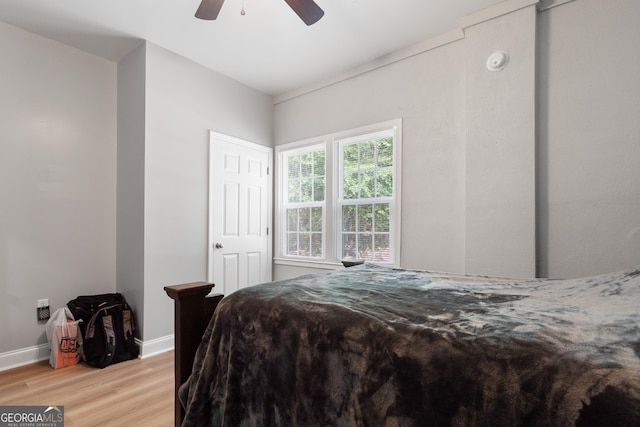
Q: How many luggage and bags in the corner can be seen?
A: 3